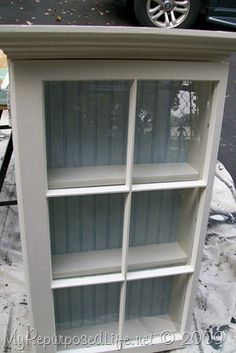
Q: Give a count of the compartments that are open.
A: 0